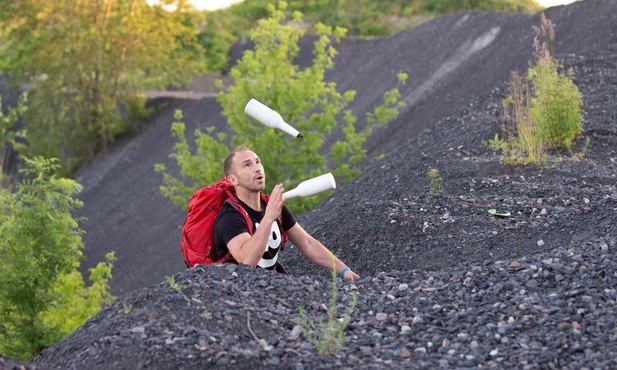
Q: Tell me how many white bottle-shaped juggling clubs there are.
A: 2